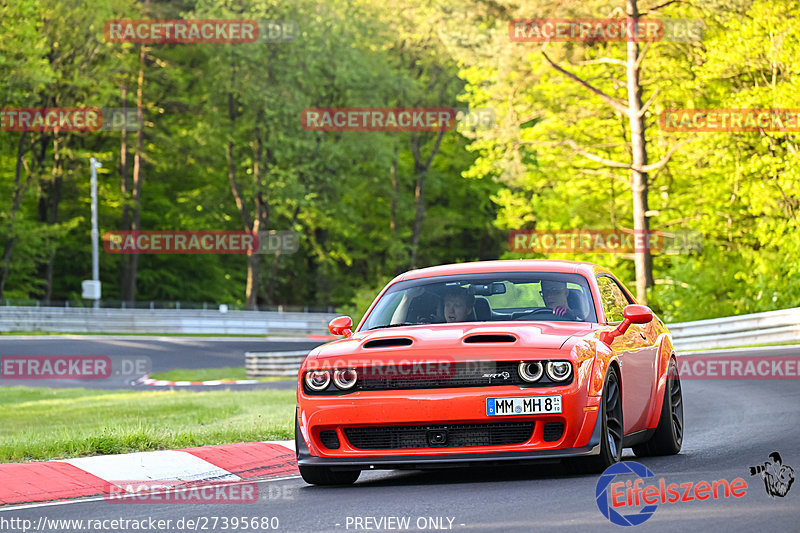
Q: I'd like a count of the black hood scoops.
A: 2